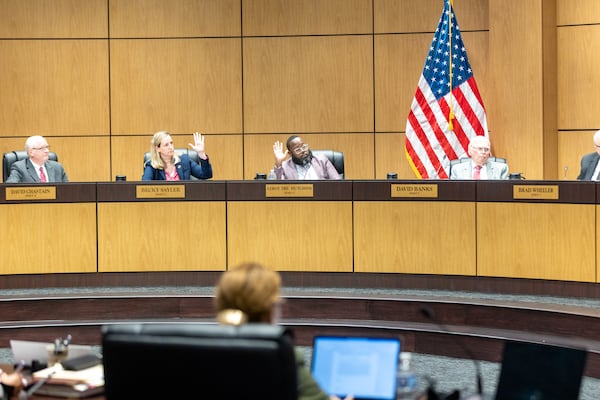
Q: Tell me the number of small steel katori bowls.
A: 0